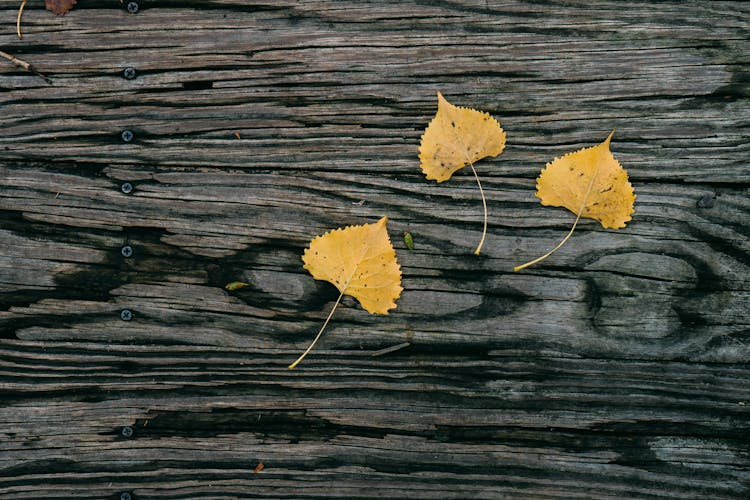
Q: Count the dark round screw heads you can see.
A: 8